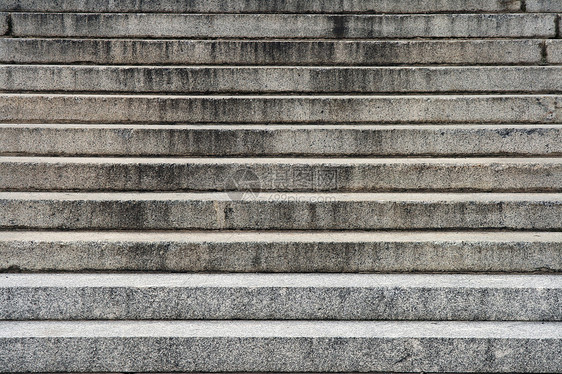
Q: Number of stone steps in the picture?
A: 11